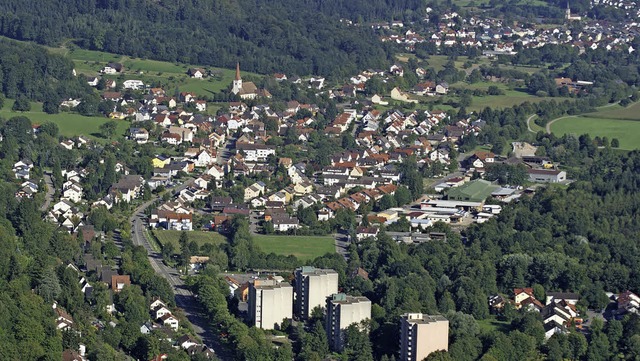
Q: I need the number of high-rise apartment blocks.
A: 4